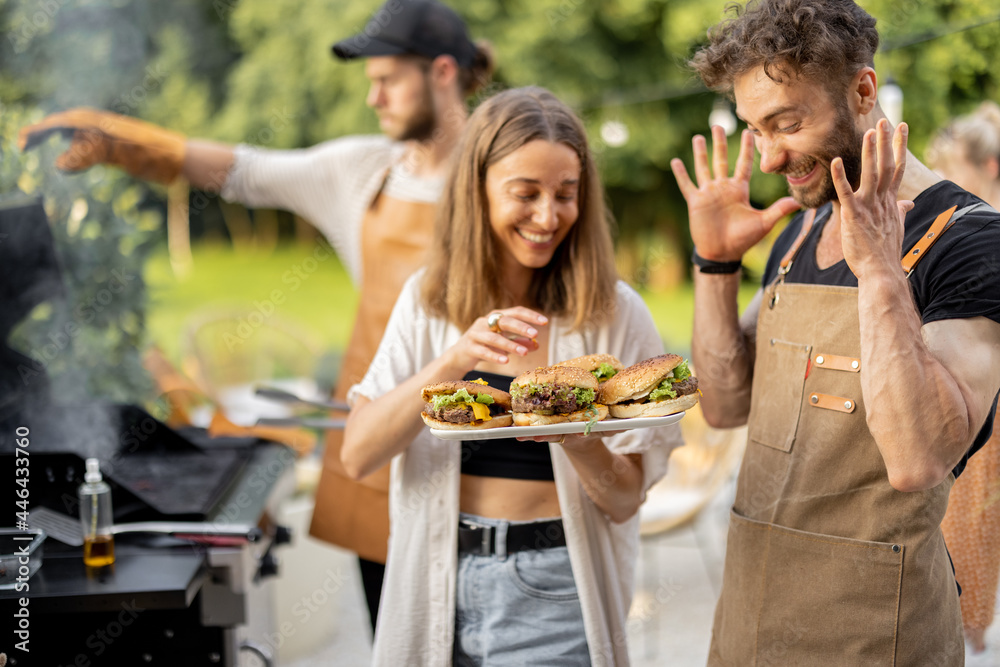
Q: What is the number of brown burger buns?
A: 4